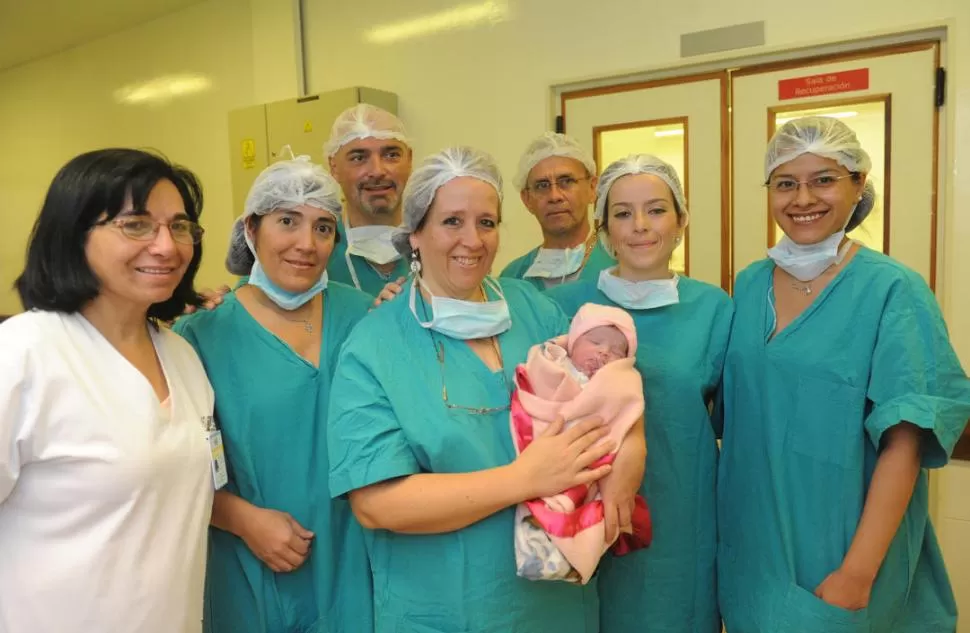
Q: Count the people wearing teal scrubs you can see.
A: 6